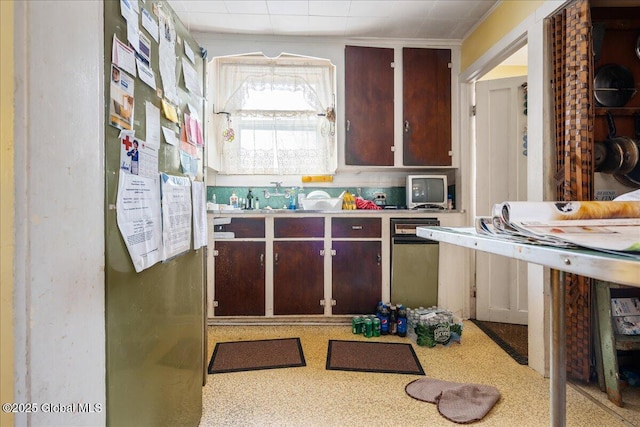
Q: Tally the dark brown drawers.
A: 3